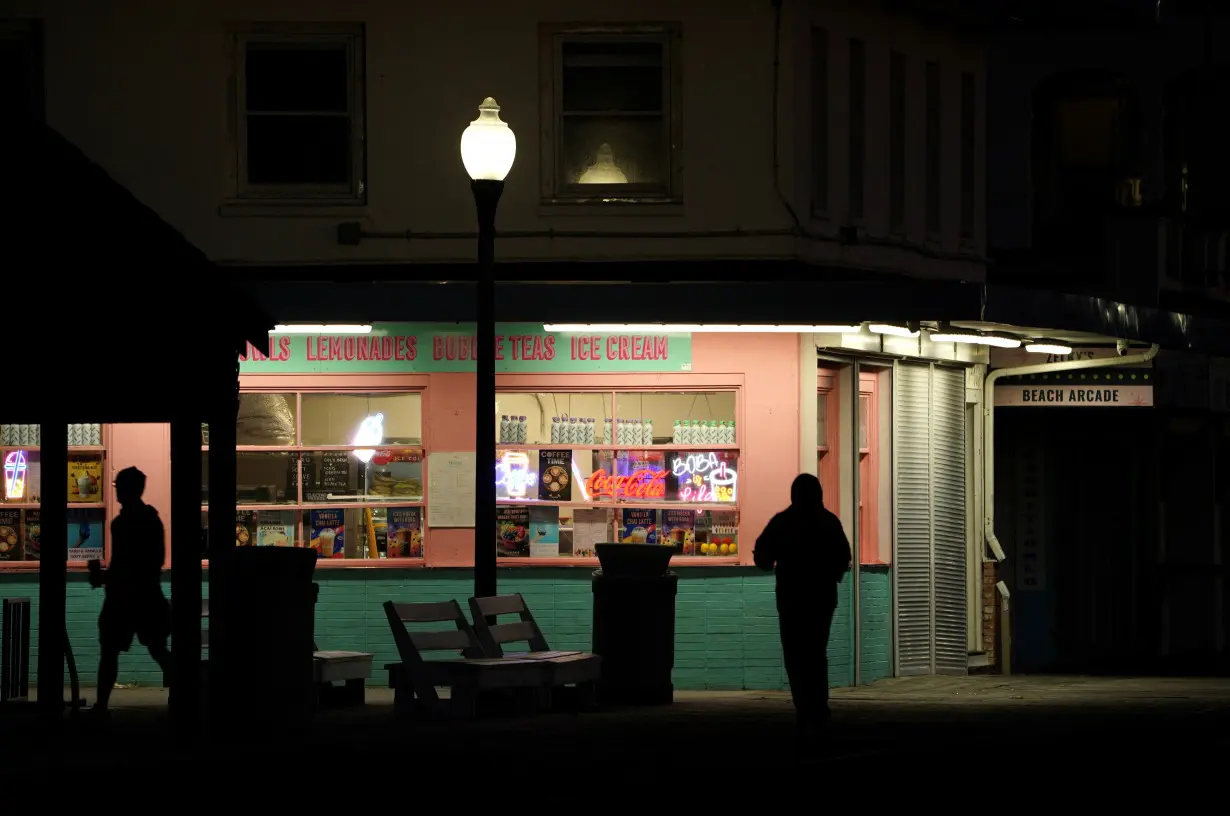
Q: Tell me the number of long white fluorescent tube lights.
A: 5